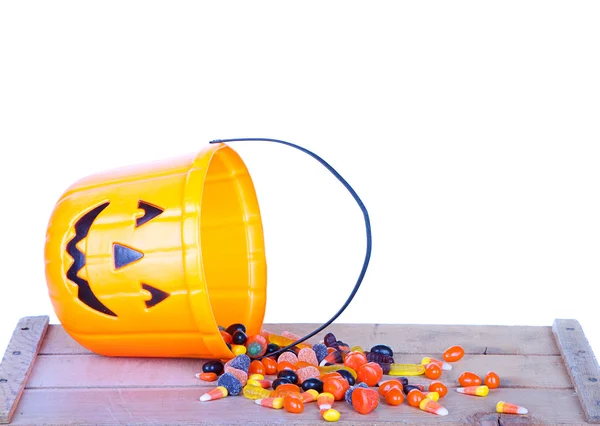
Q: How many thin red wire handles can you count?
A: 0